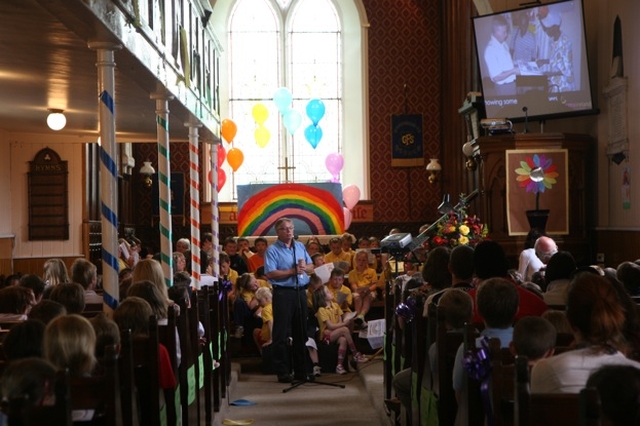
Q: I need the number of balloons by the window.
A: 13